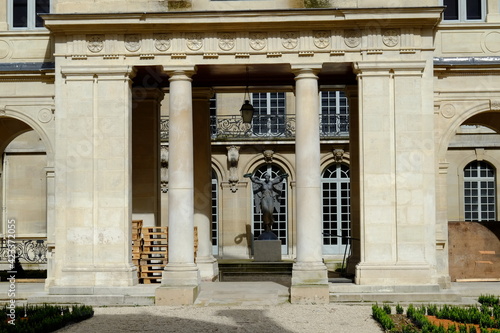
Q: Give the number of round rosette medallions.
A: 10